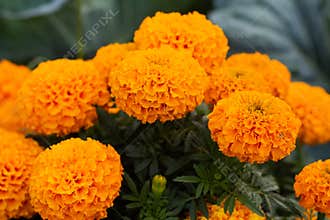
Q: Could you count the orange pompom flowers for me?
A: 12